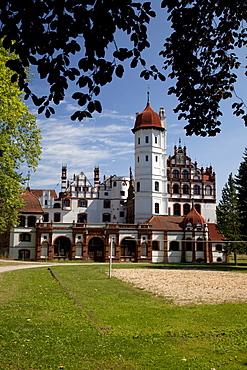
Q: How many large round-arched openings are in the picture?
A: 3